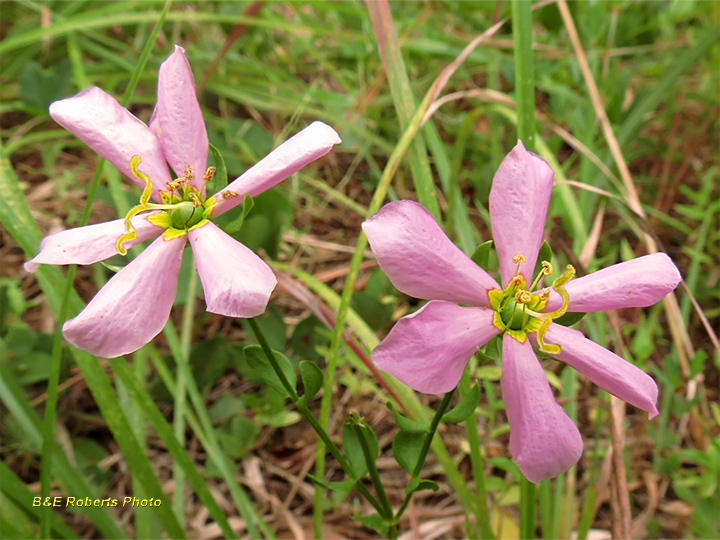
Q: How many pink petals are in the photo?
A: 12